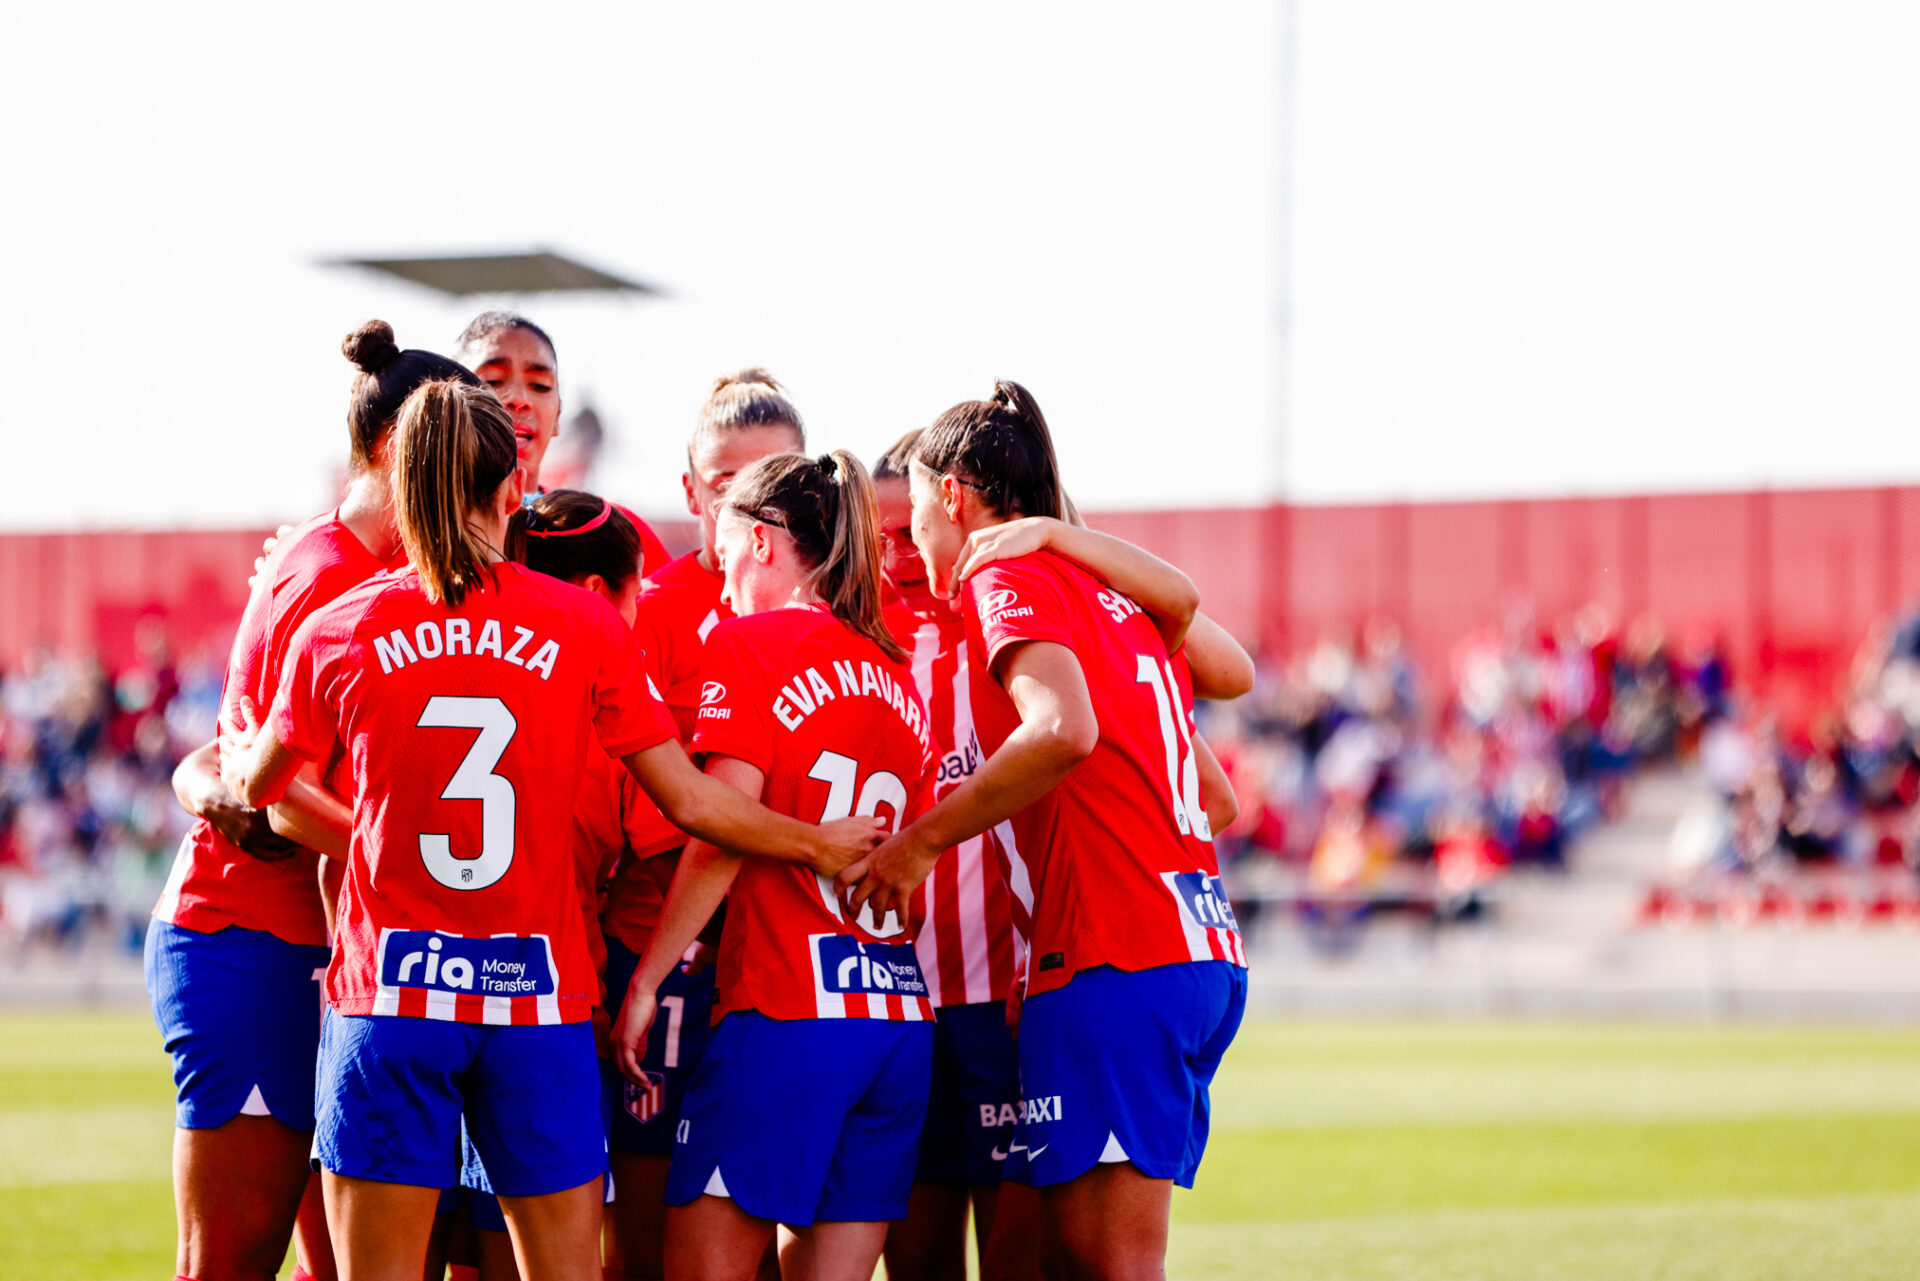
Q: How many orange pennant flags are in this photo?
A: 0